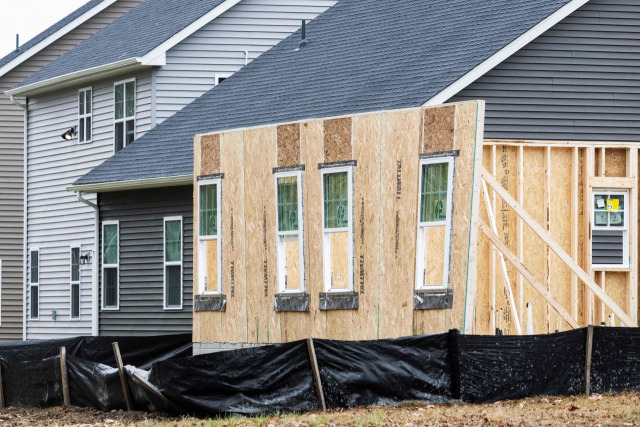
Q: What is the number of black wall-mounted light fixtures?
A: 2